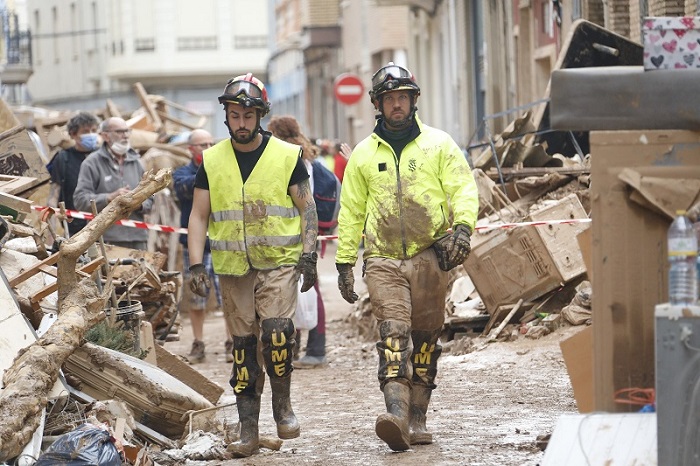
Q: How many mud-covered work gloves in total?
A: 4